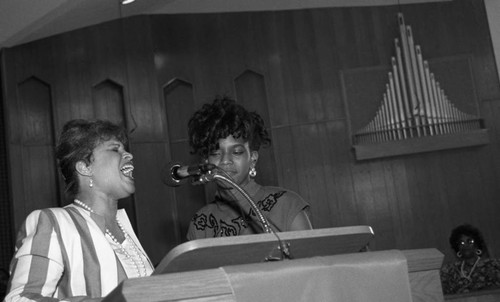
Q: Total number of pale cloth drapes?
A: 1